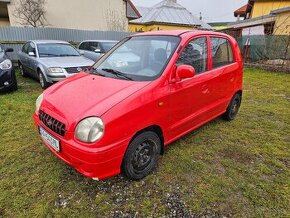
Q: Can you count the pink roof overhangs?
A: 0